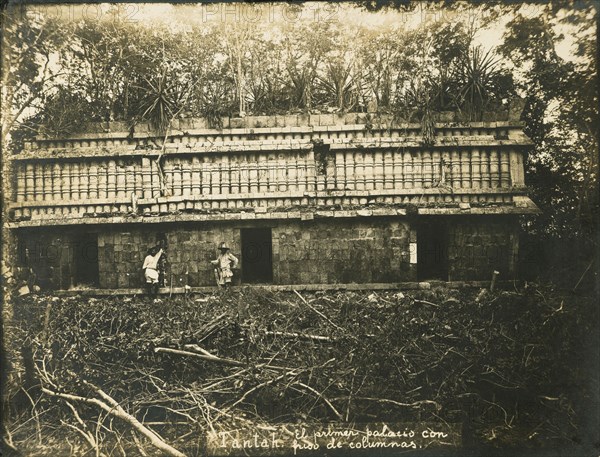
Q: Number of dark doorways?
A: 3